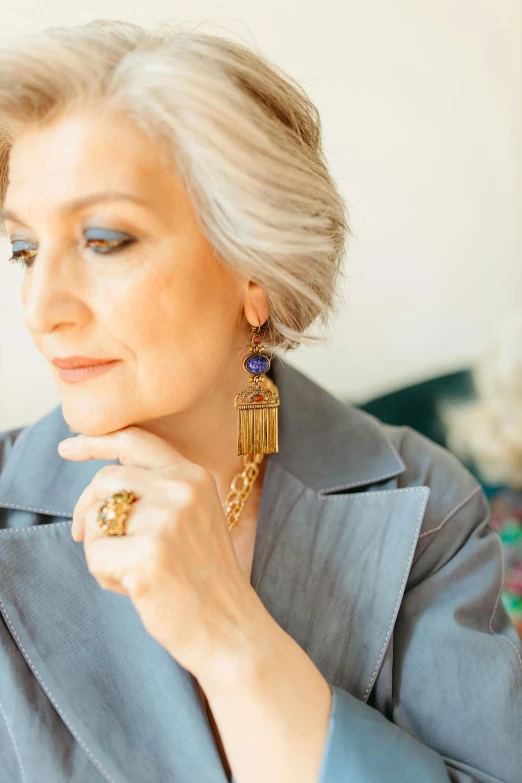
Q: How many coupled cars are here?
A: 0